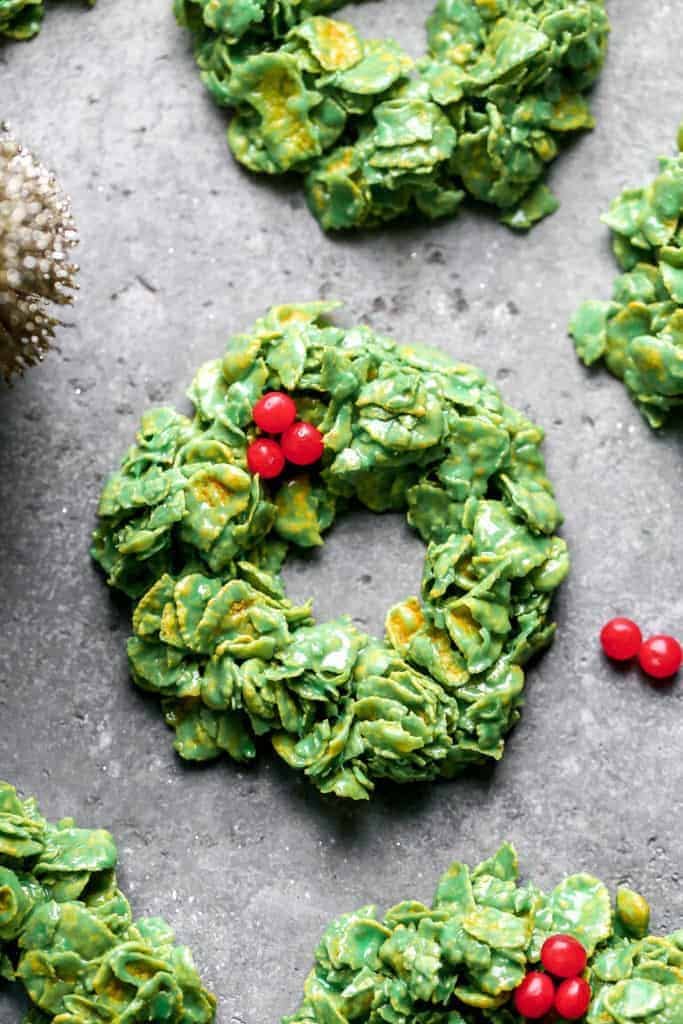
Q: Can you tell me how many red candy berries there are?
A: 8